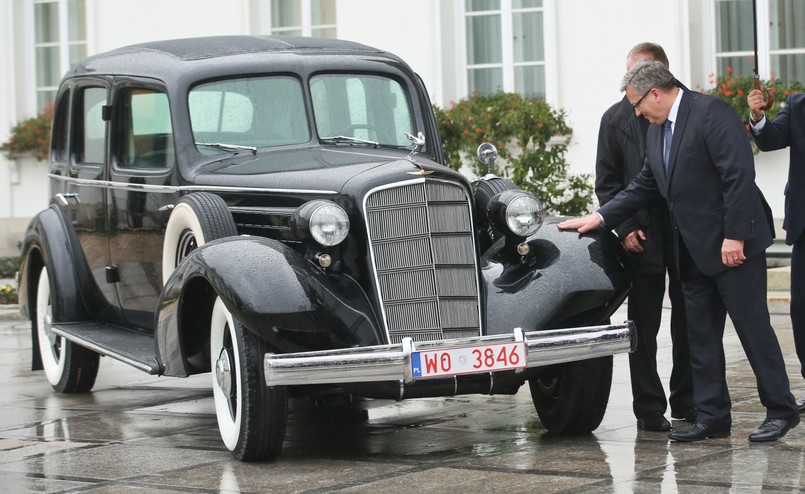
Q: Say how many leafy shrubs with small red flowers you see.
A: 3